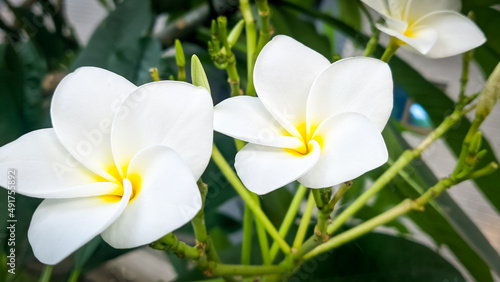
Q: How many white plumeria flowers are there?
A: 3